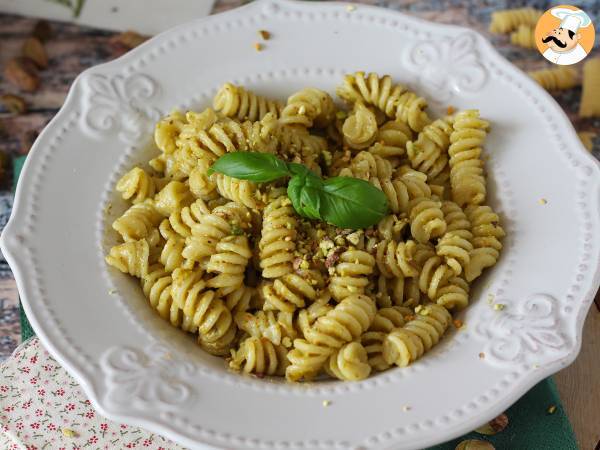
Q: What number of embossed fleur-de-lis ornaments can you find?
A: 4